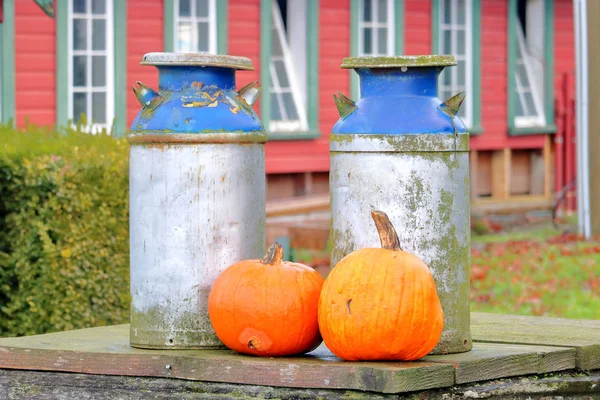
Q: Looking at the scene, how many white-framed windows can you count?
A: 6